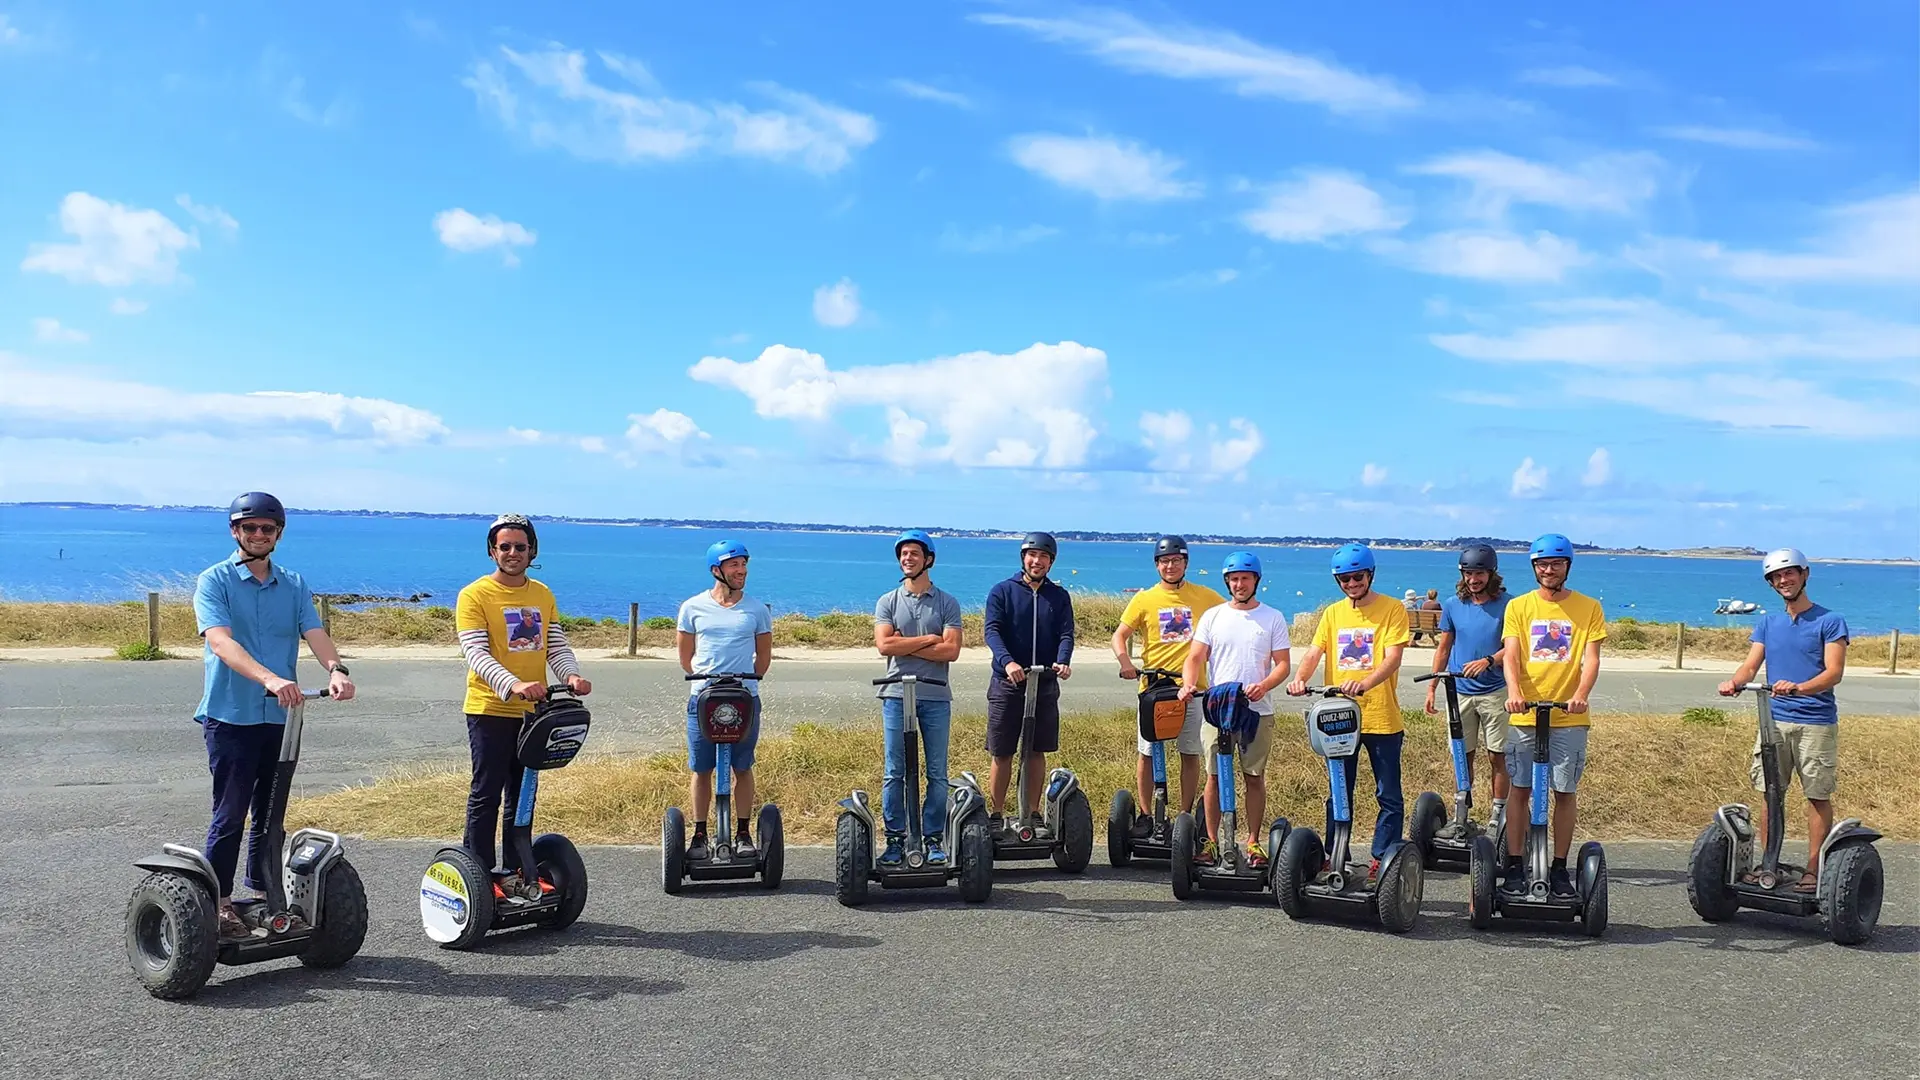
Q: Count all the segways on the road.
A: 11